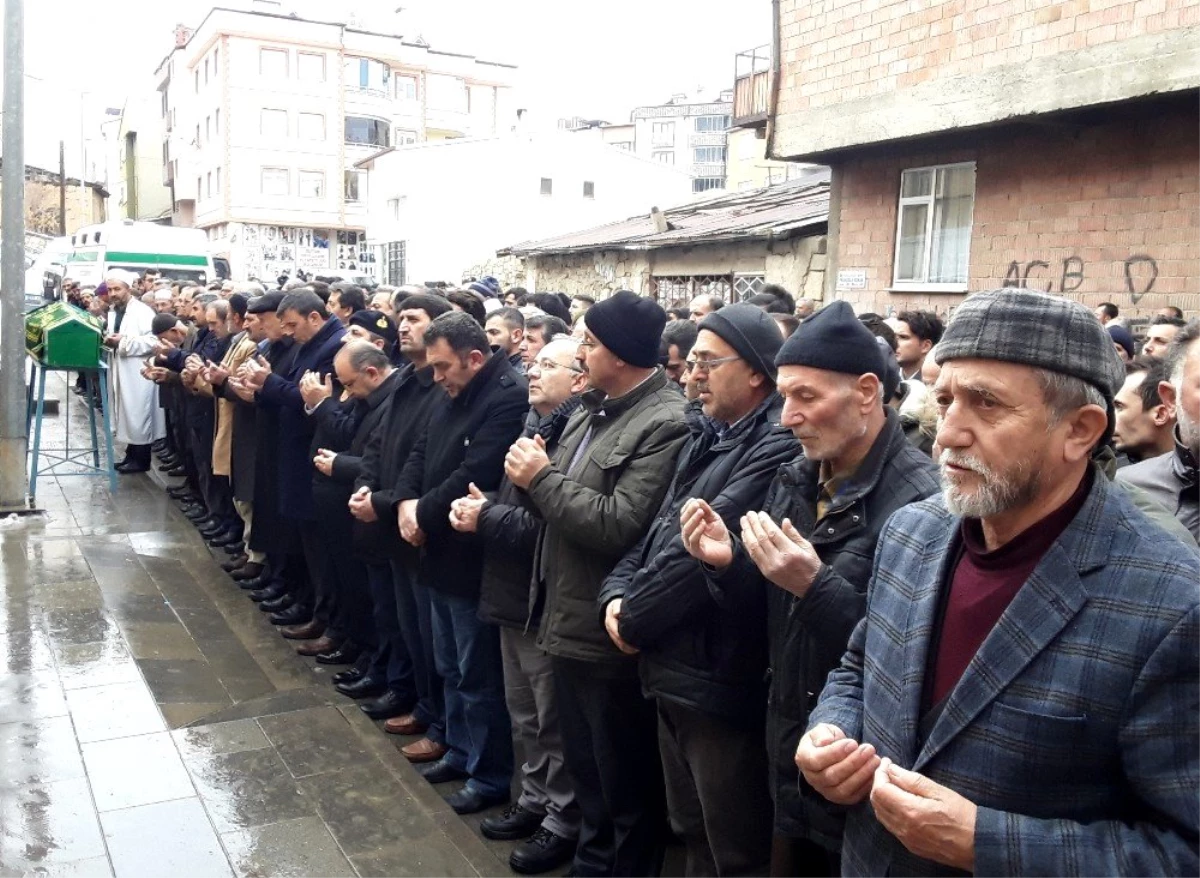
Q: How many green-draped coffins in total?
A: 1